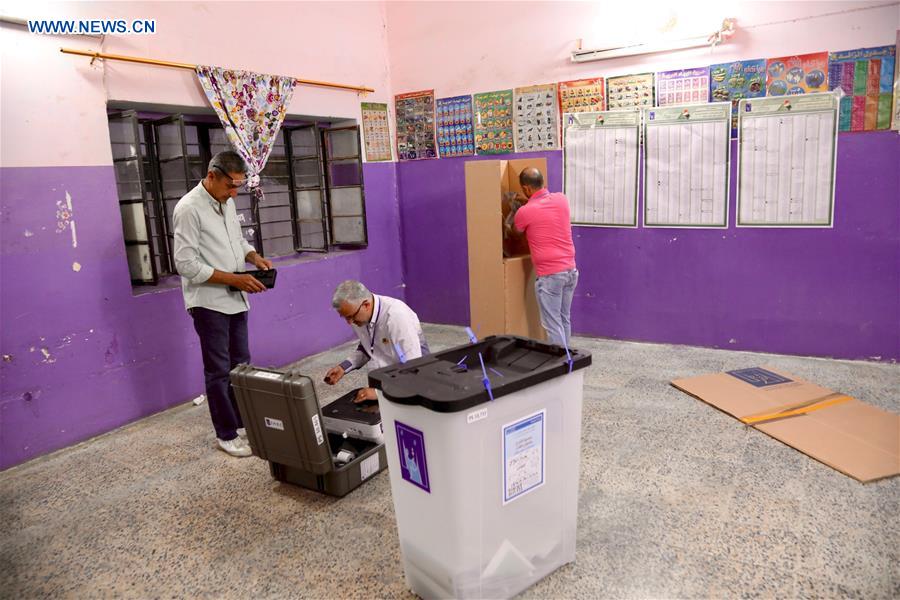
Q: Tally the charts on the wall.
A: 14